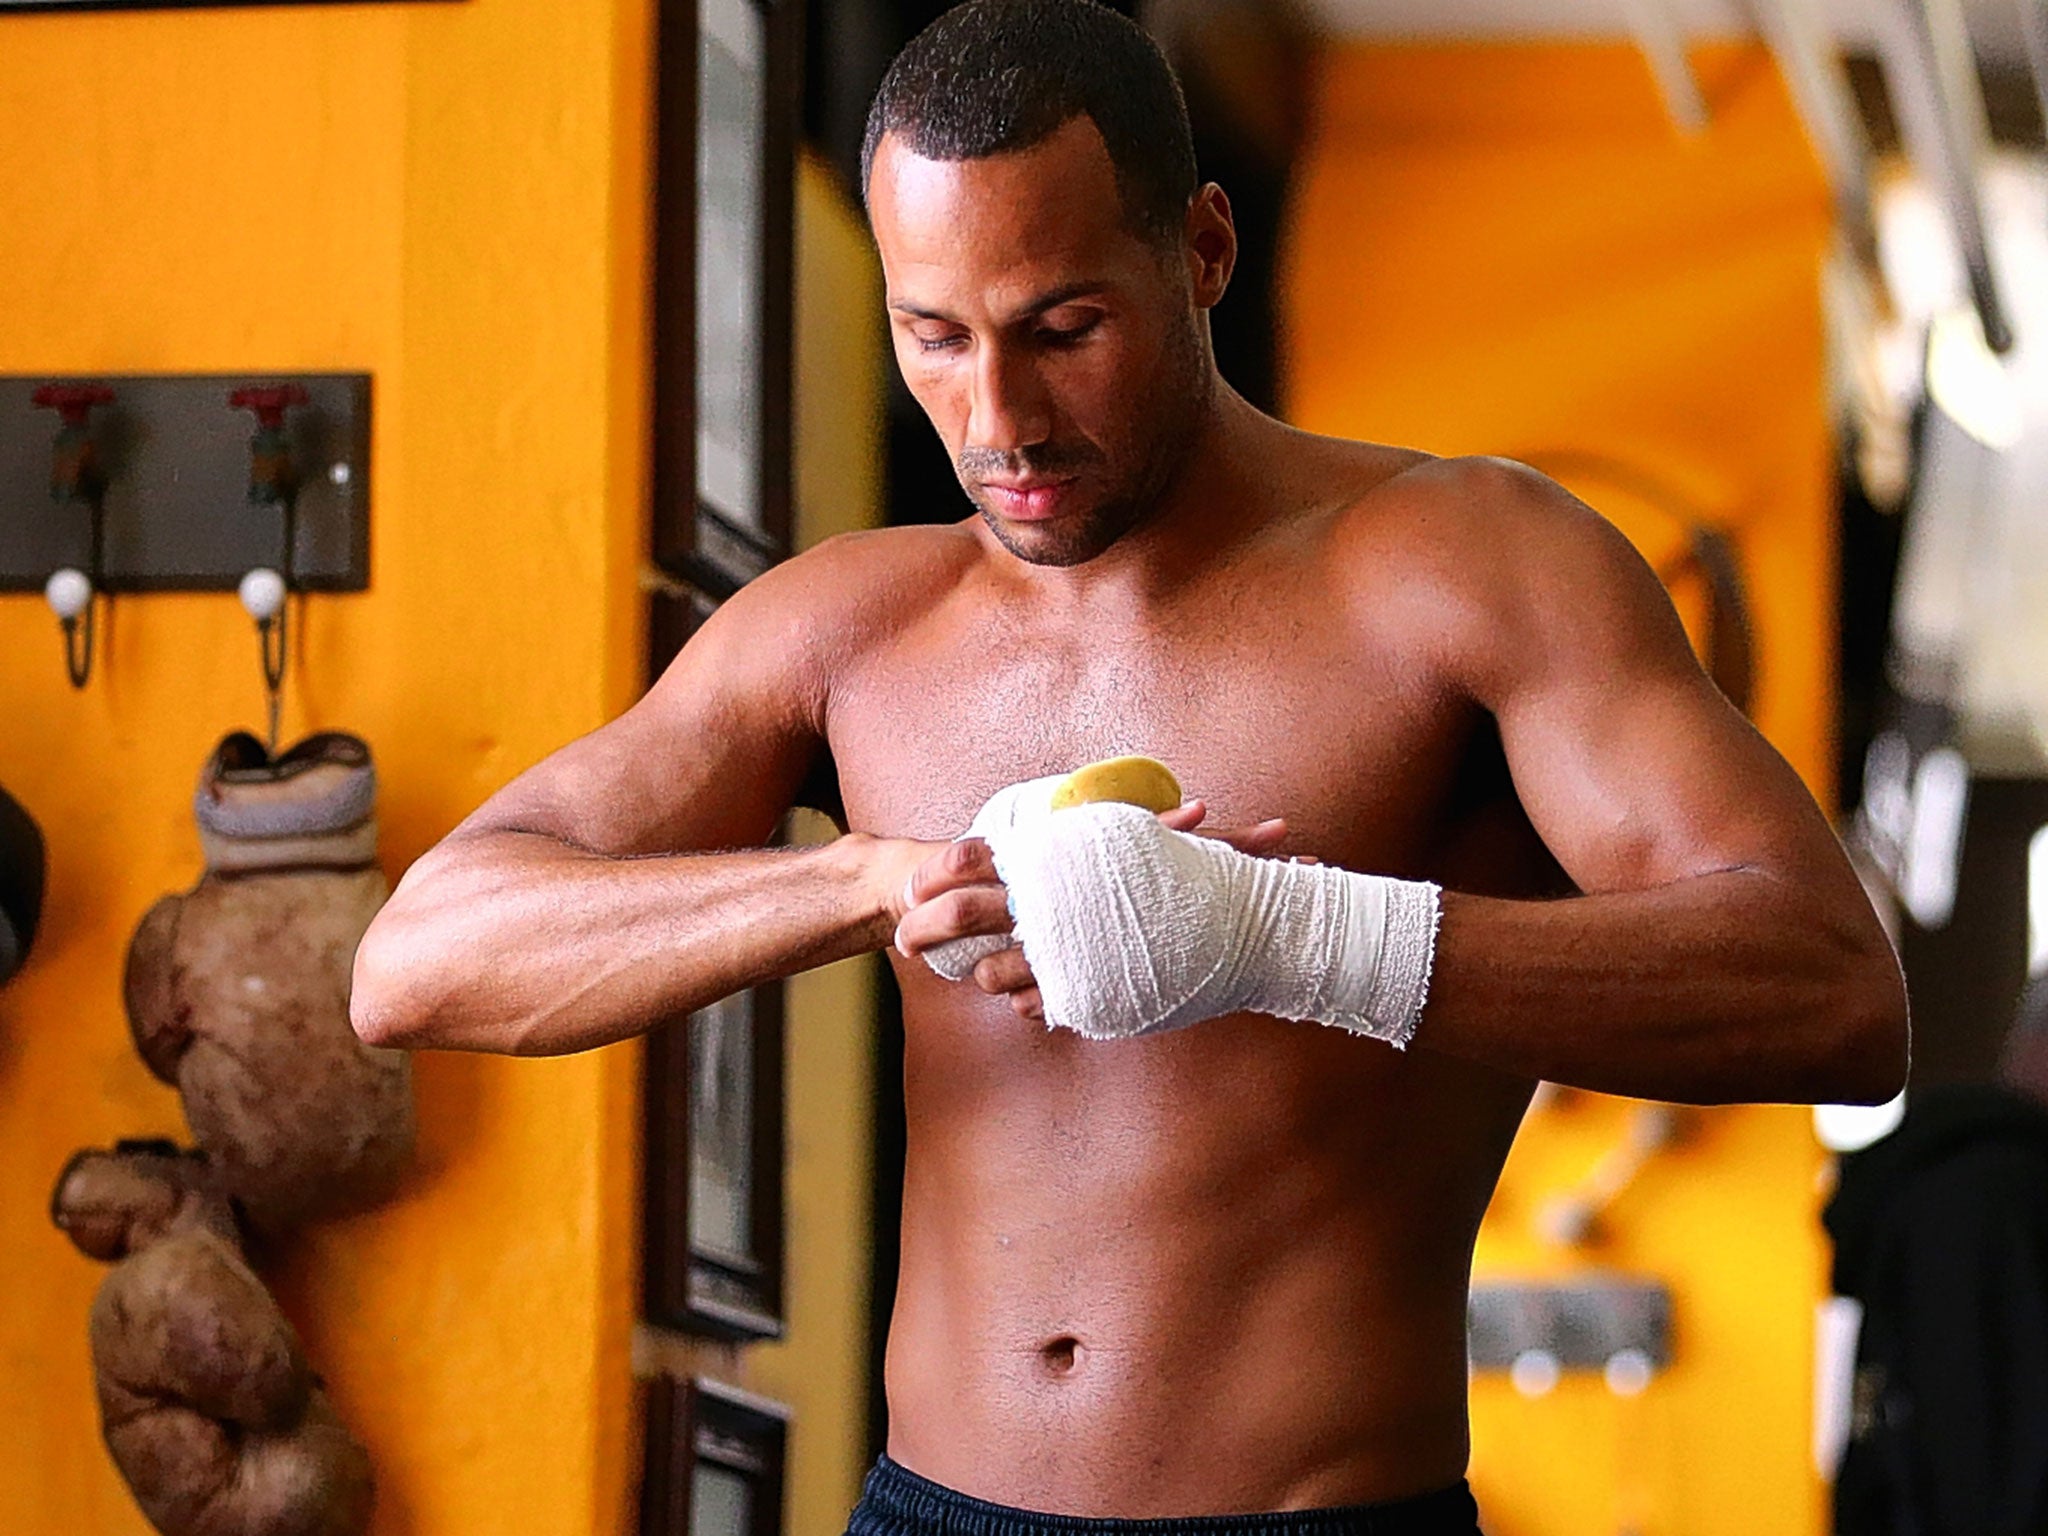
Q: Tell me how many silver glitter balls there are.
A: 0